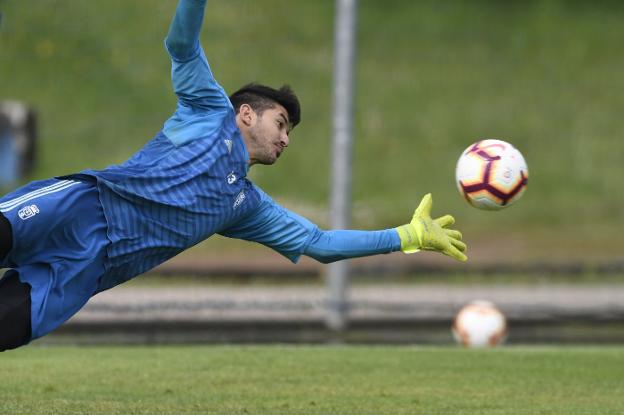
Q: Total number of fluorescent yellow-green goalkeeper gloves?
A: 1